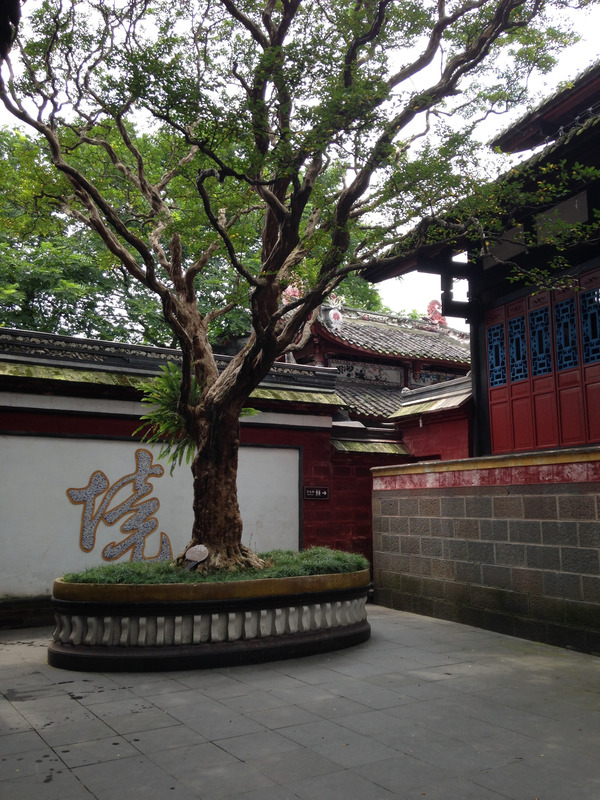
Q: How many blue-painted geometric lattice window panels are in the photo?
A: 5